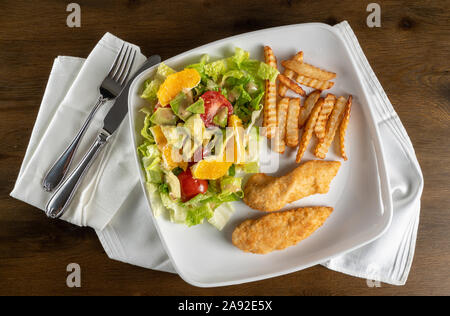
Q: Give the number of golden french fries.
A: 12